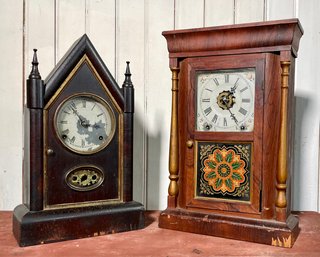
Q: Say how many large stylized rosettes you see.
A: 1